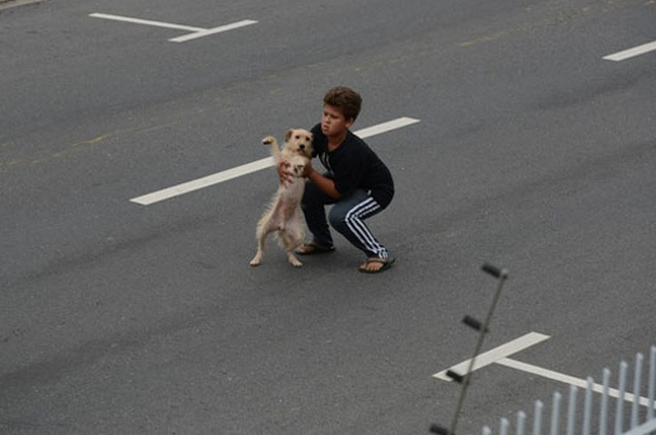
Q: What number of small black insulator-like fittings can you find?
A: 4